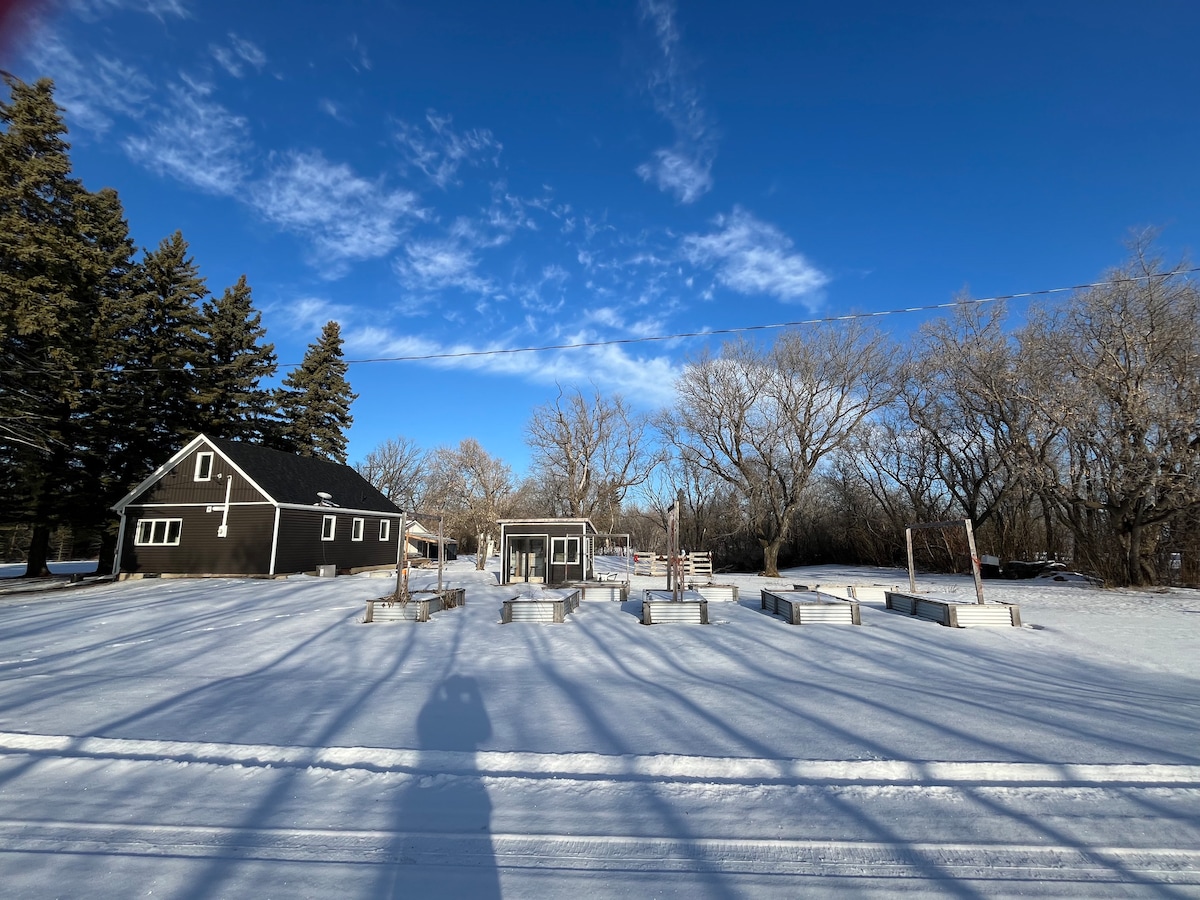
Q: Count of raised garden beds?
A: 8